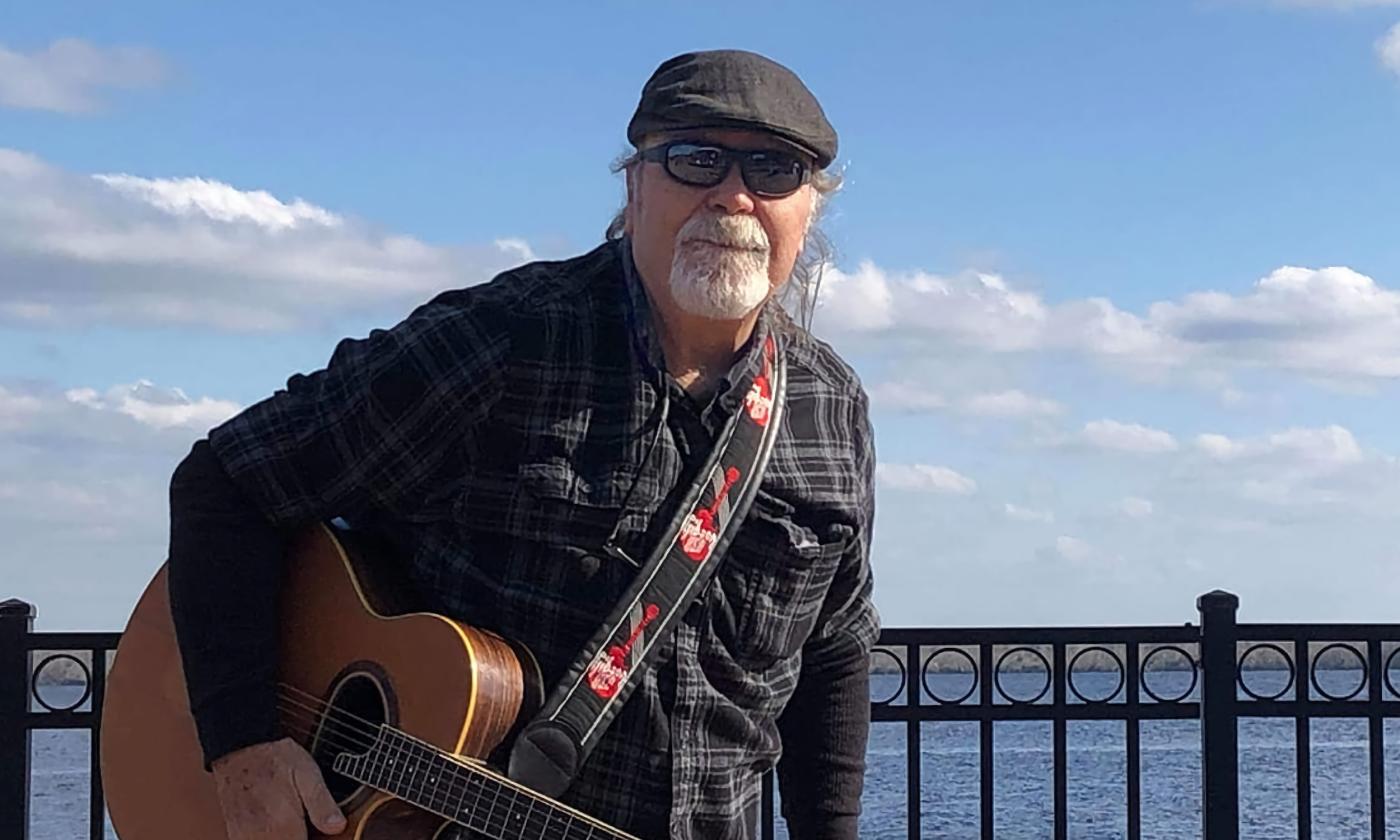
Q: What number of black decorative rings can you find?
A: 9